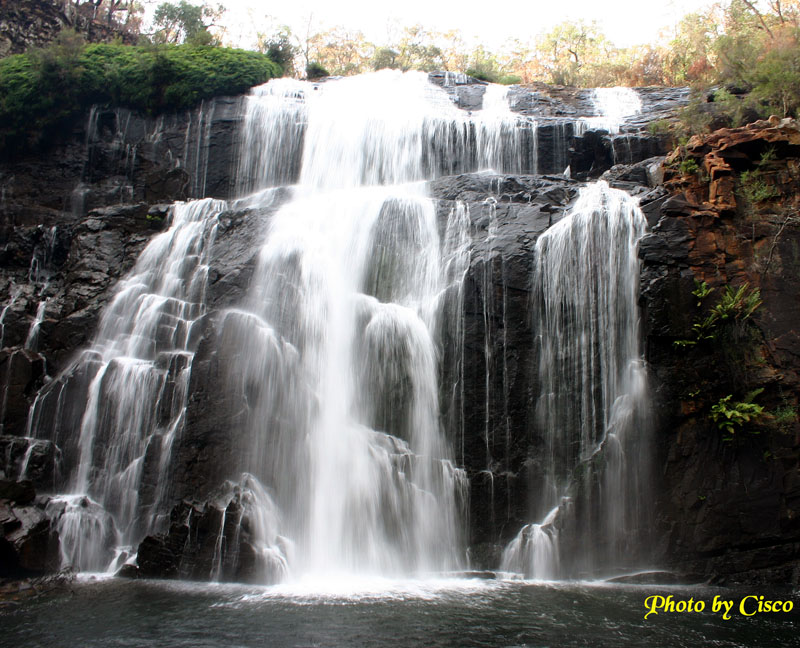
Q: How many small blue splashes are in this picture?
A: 0